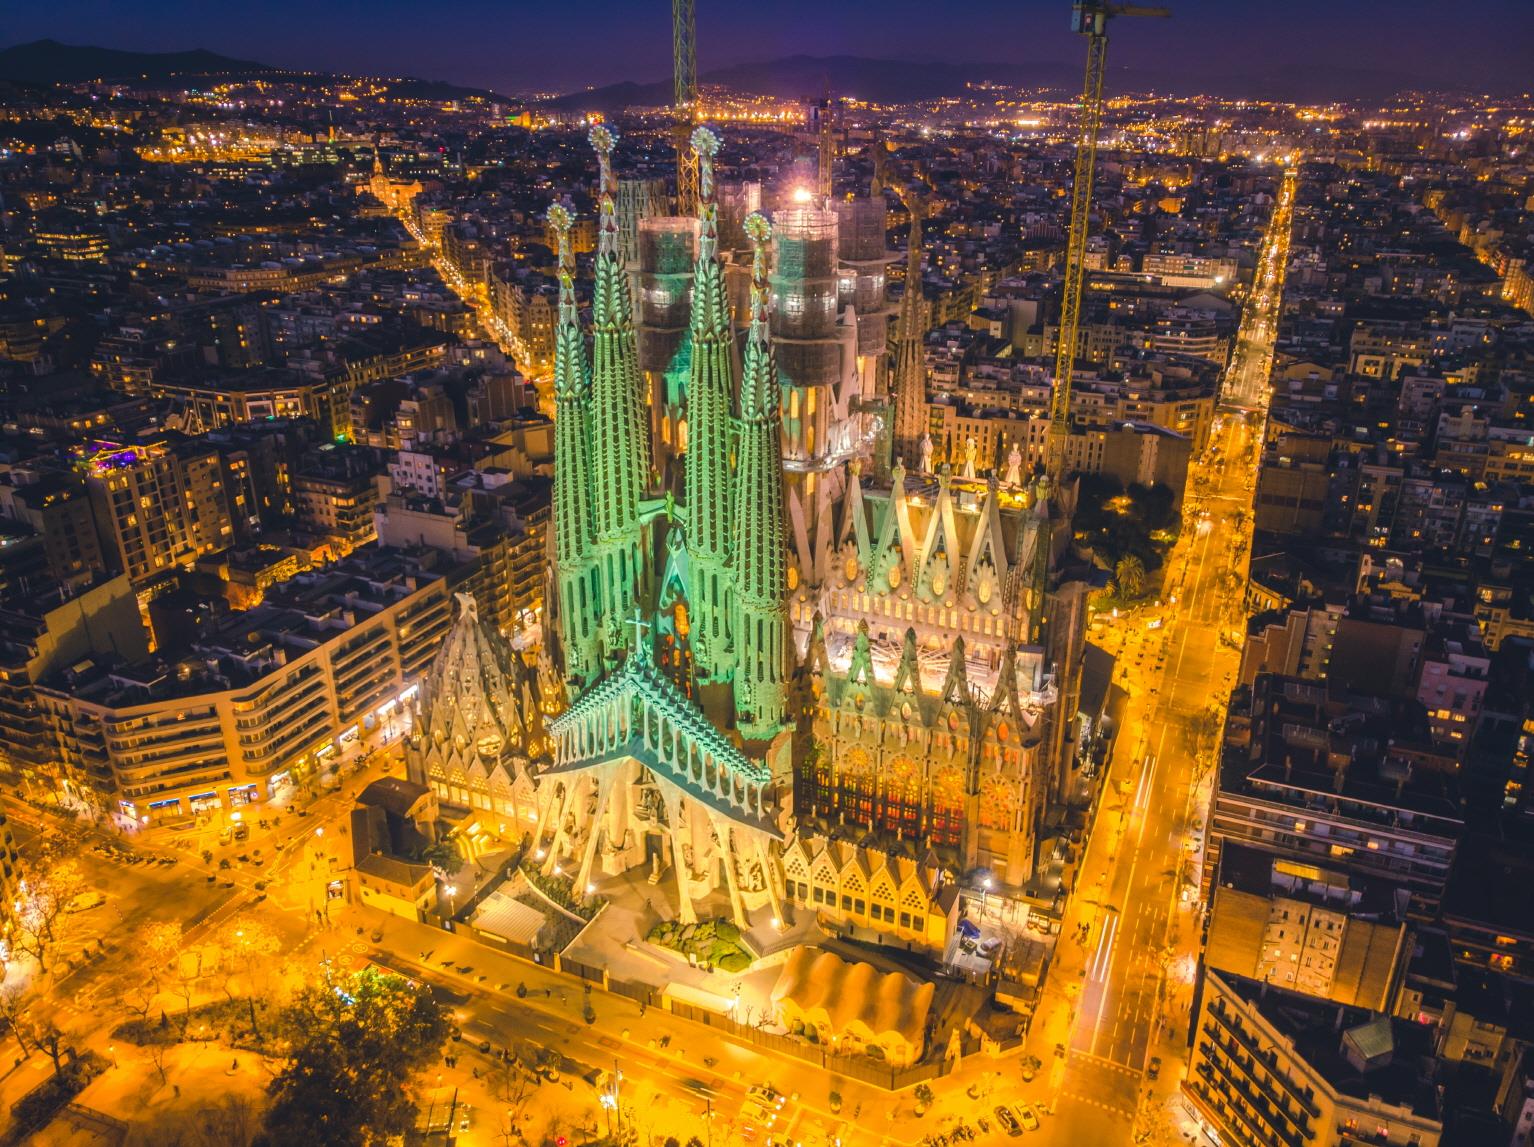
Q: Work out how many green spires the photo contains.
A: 4